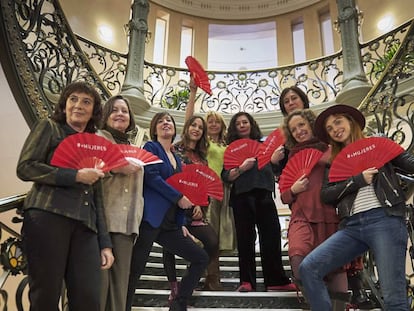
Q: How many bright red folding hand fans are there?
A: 9